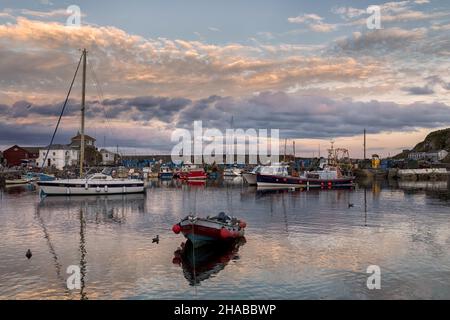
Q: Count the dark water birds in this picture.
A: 3